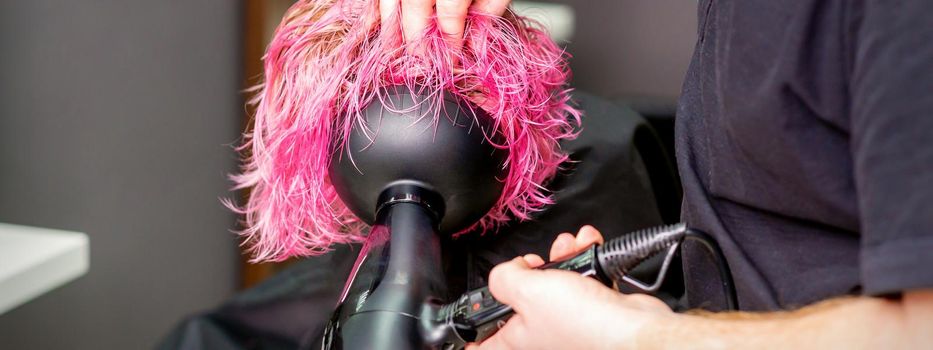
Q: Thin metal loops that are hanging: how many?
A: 1